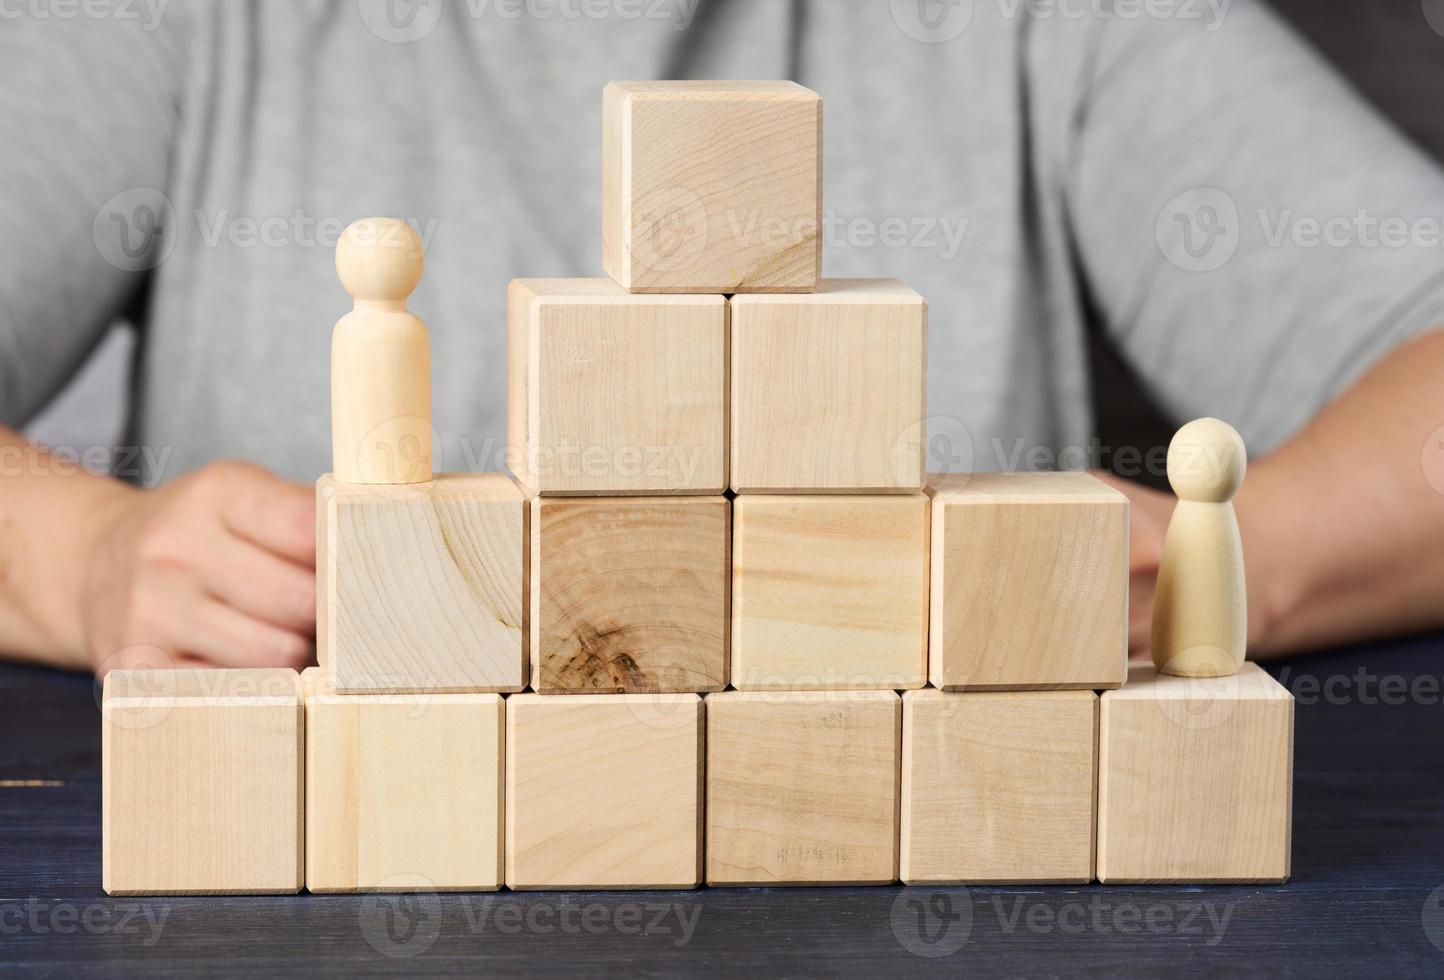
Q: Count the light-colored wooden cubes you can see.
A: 13